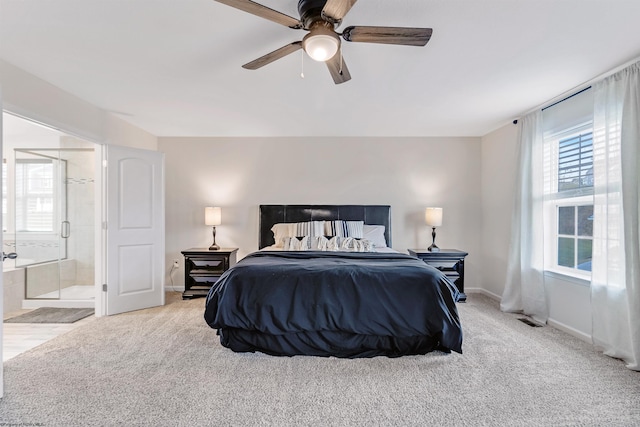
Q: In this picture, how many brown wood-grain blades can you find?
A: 5